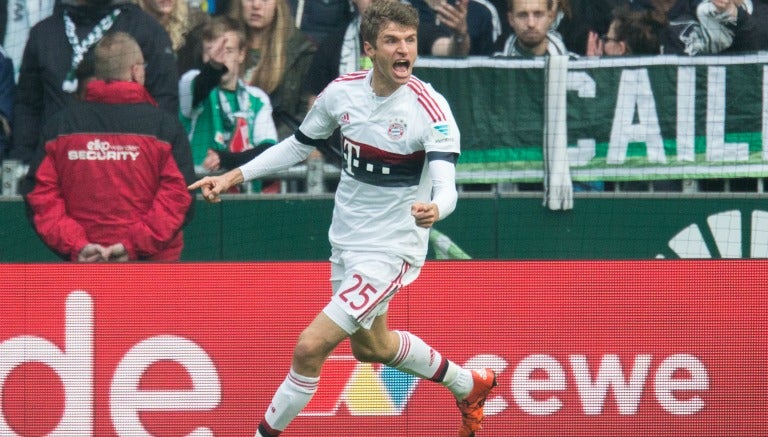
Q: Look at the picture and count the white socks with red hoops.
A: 2